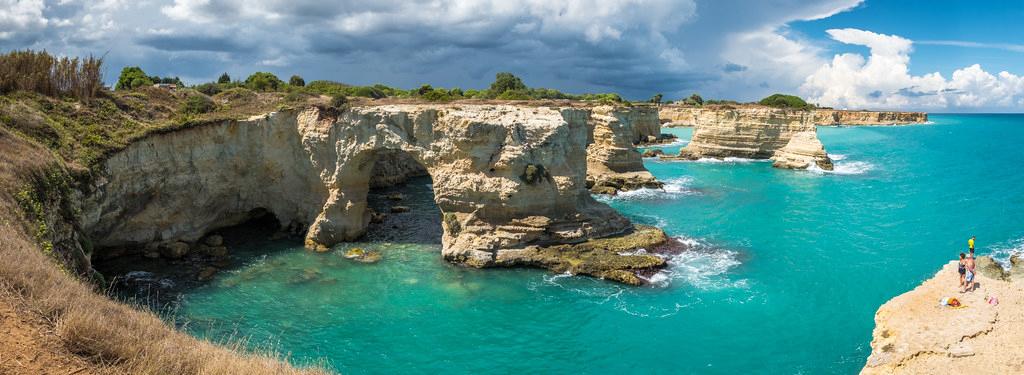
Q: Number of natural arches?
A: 1